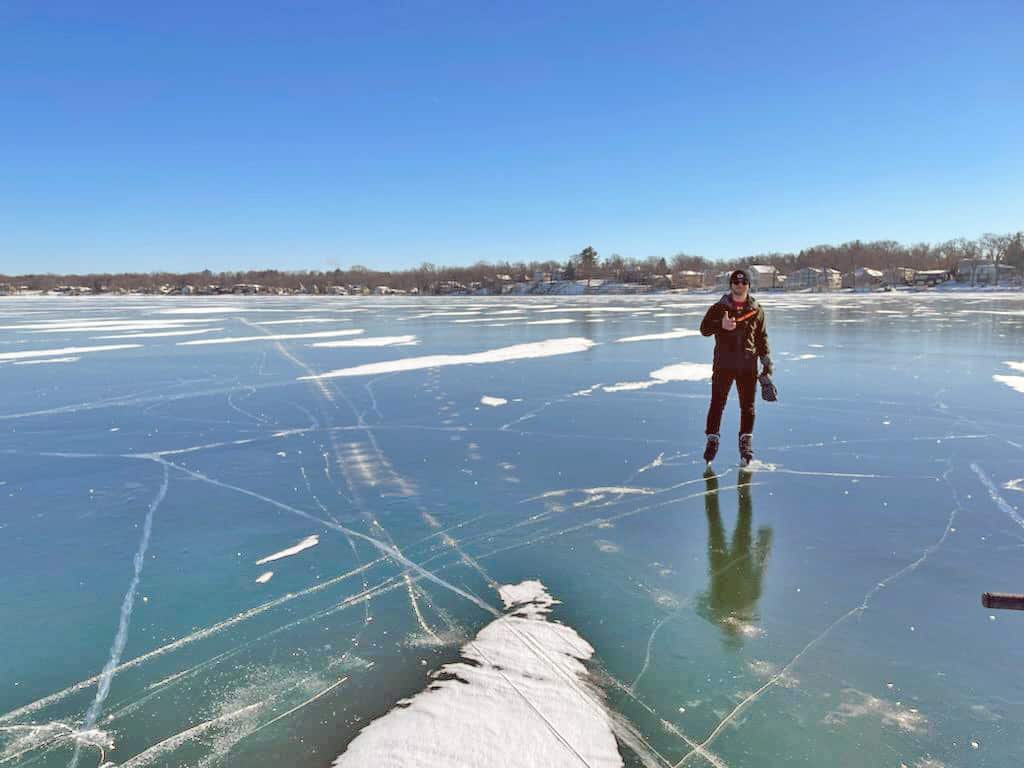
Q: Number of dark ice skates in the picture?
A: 2